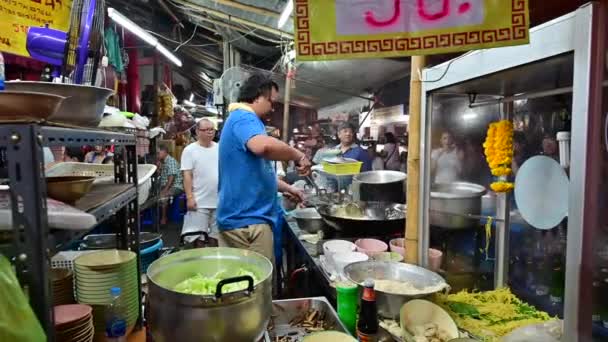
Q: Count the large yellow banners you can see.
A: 2